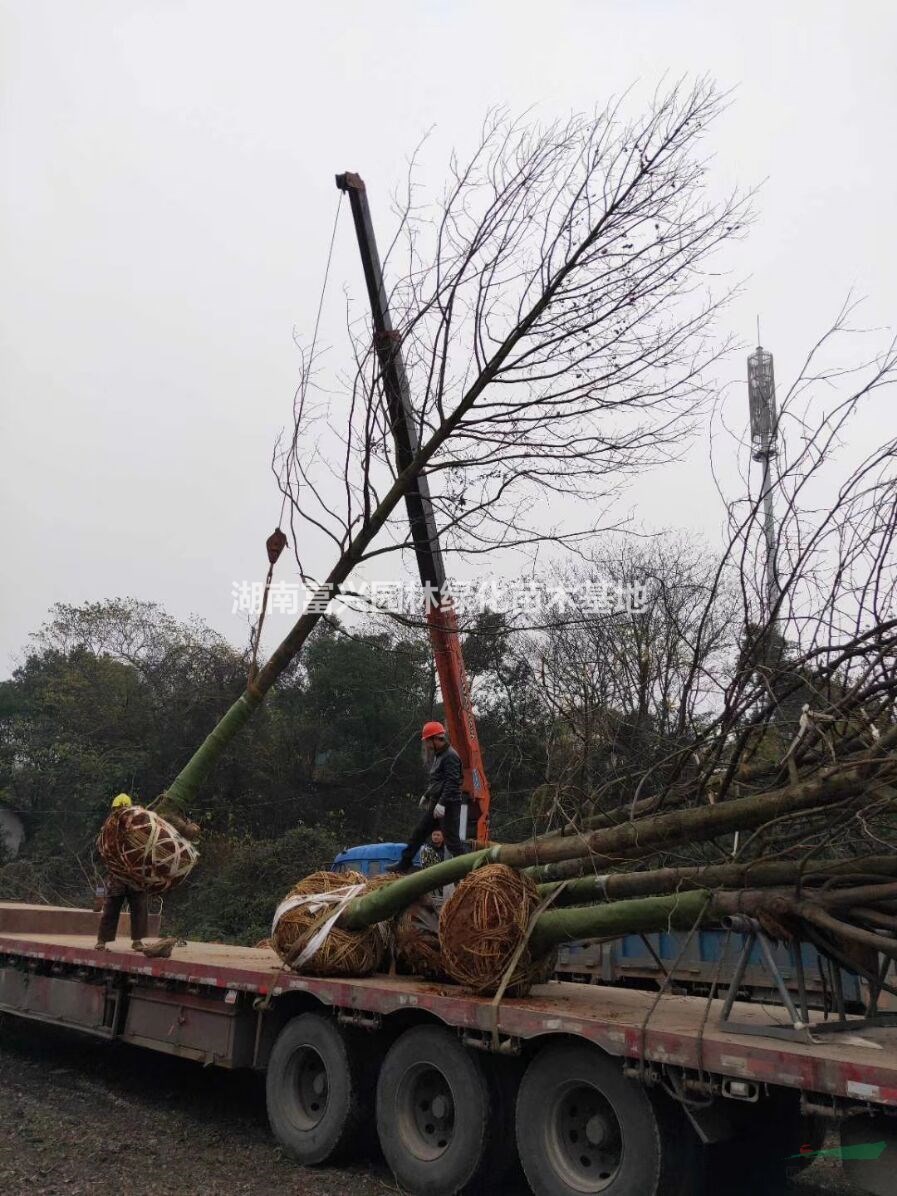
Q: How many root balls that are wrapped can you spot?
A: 4